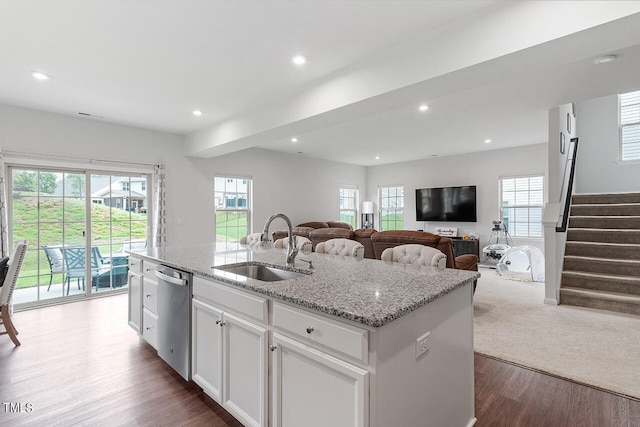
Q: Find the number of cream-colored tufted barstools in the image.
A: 4